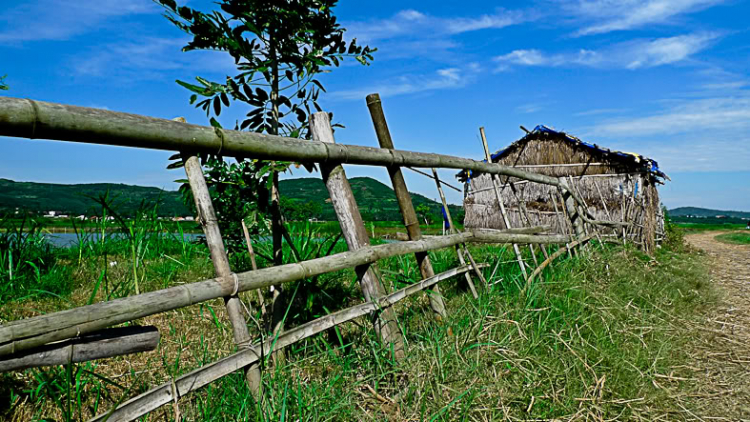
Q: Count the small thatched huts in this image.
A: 1